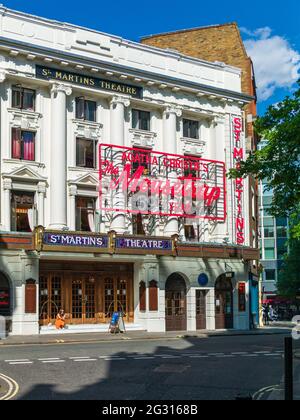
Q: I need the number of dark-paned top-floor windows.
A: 4